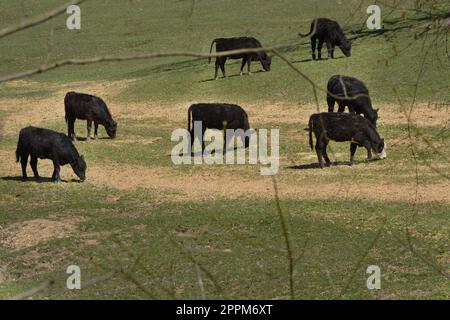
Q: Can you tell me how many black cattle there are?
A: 7